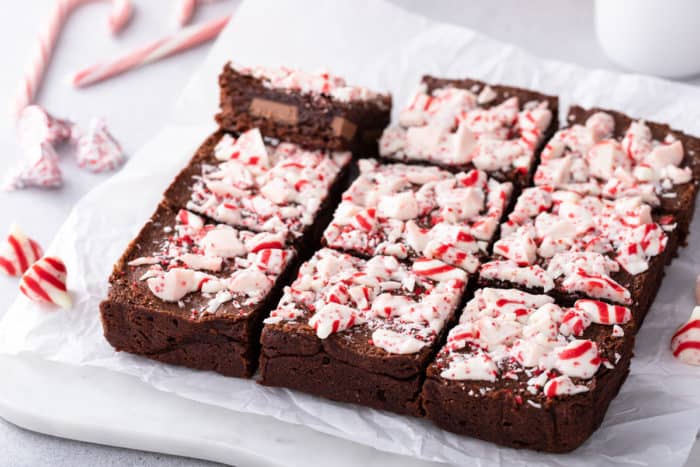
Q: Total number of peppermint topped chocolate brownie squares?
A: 9